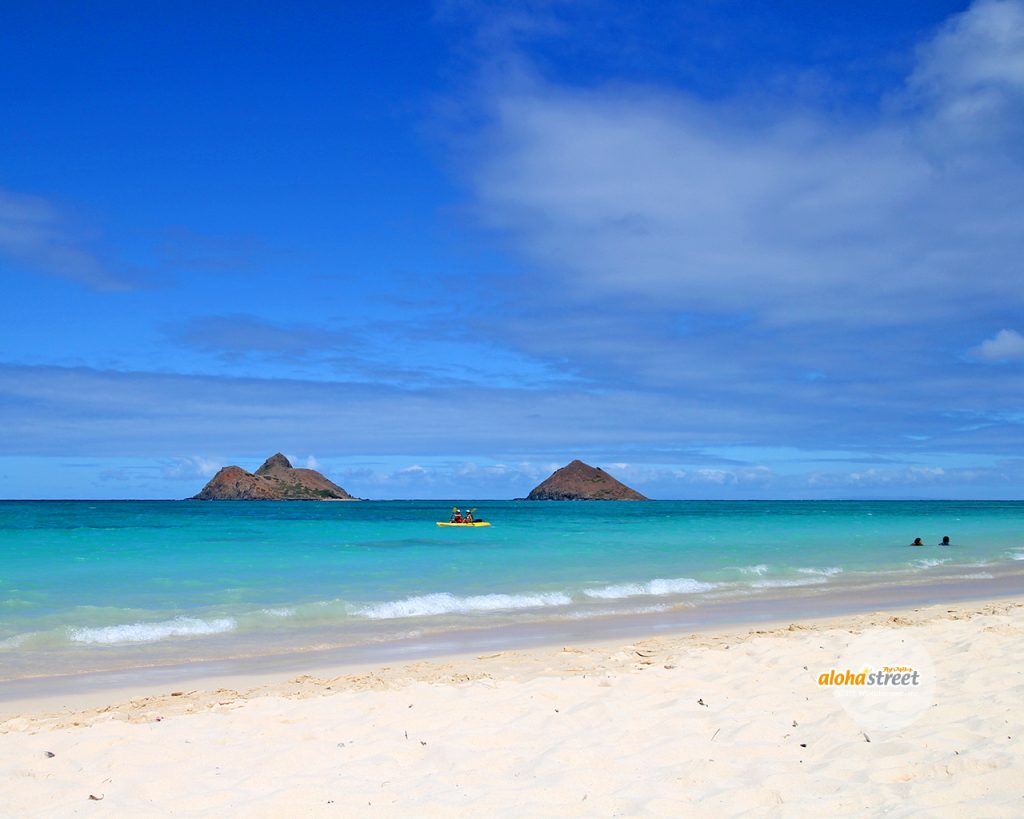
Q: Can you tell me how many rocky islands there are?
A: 2